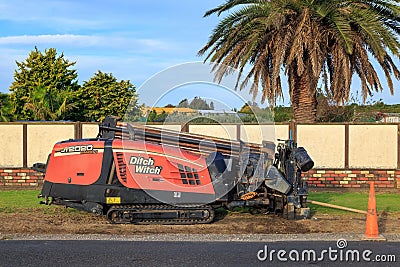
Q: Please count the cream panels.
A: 8